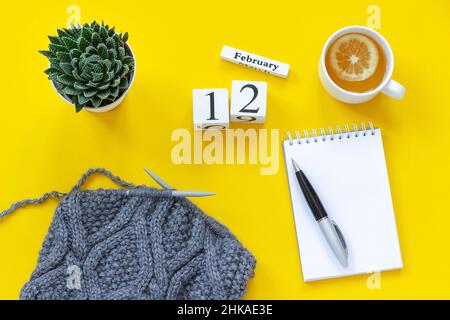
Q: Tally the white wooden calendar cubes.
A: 2